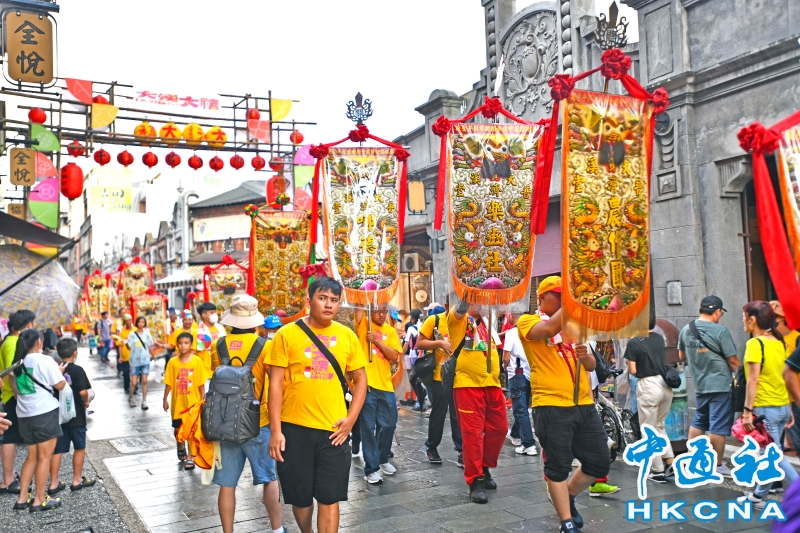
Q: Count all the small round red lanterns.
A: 14